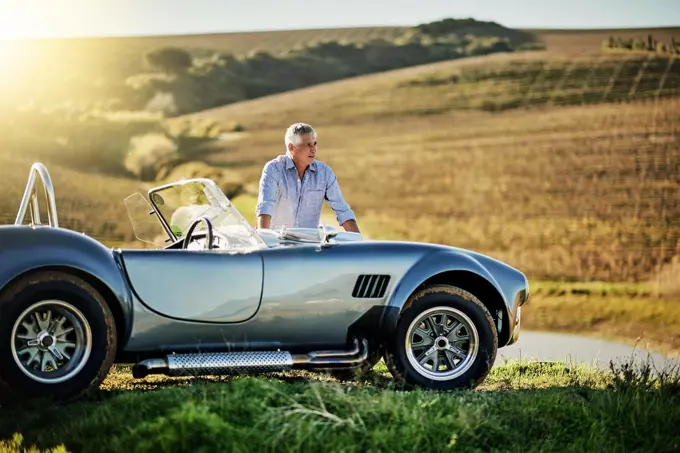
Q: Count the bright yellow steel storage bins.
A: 0